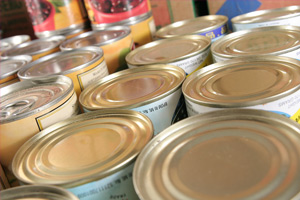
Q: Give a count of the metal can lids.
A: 15